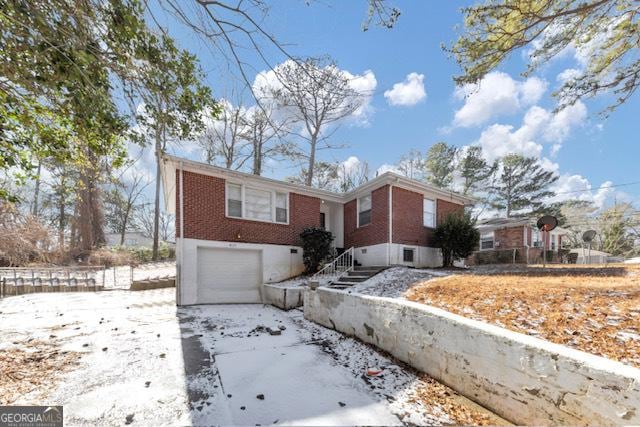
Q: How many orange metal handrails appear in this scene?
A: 0